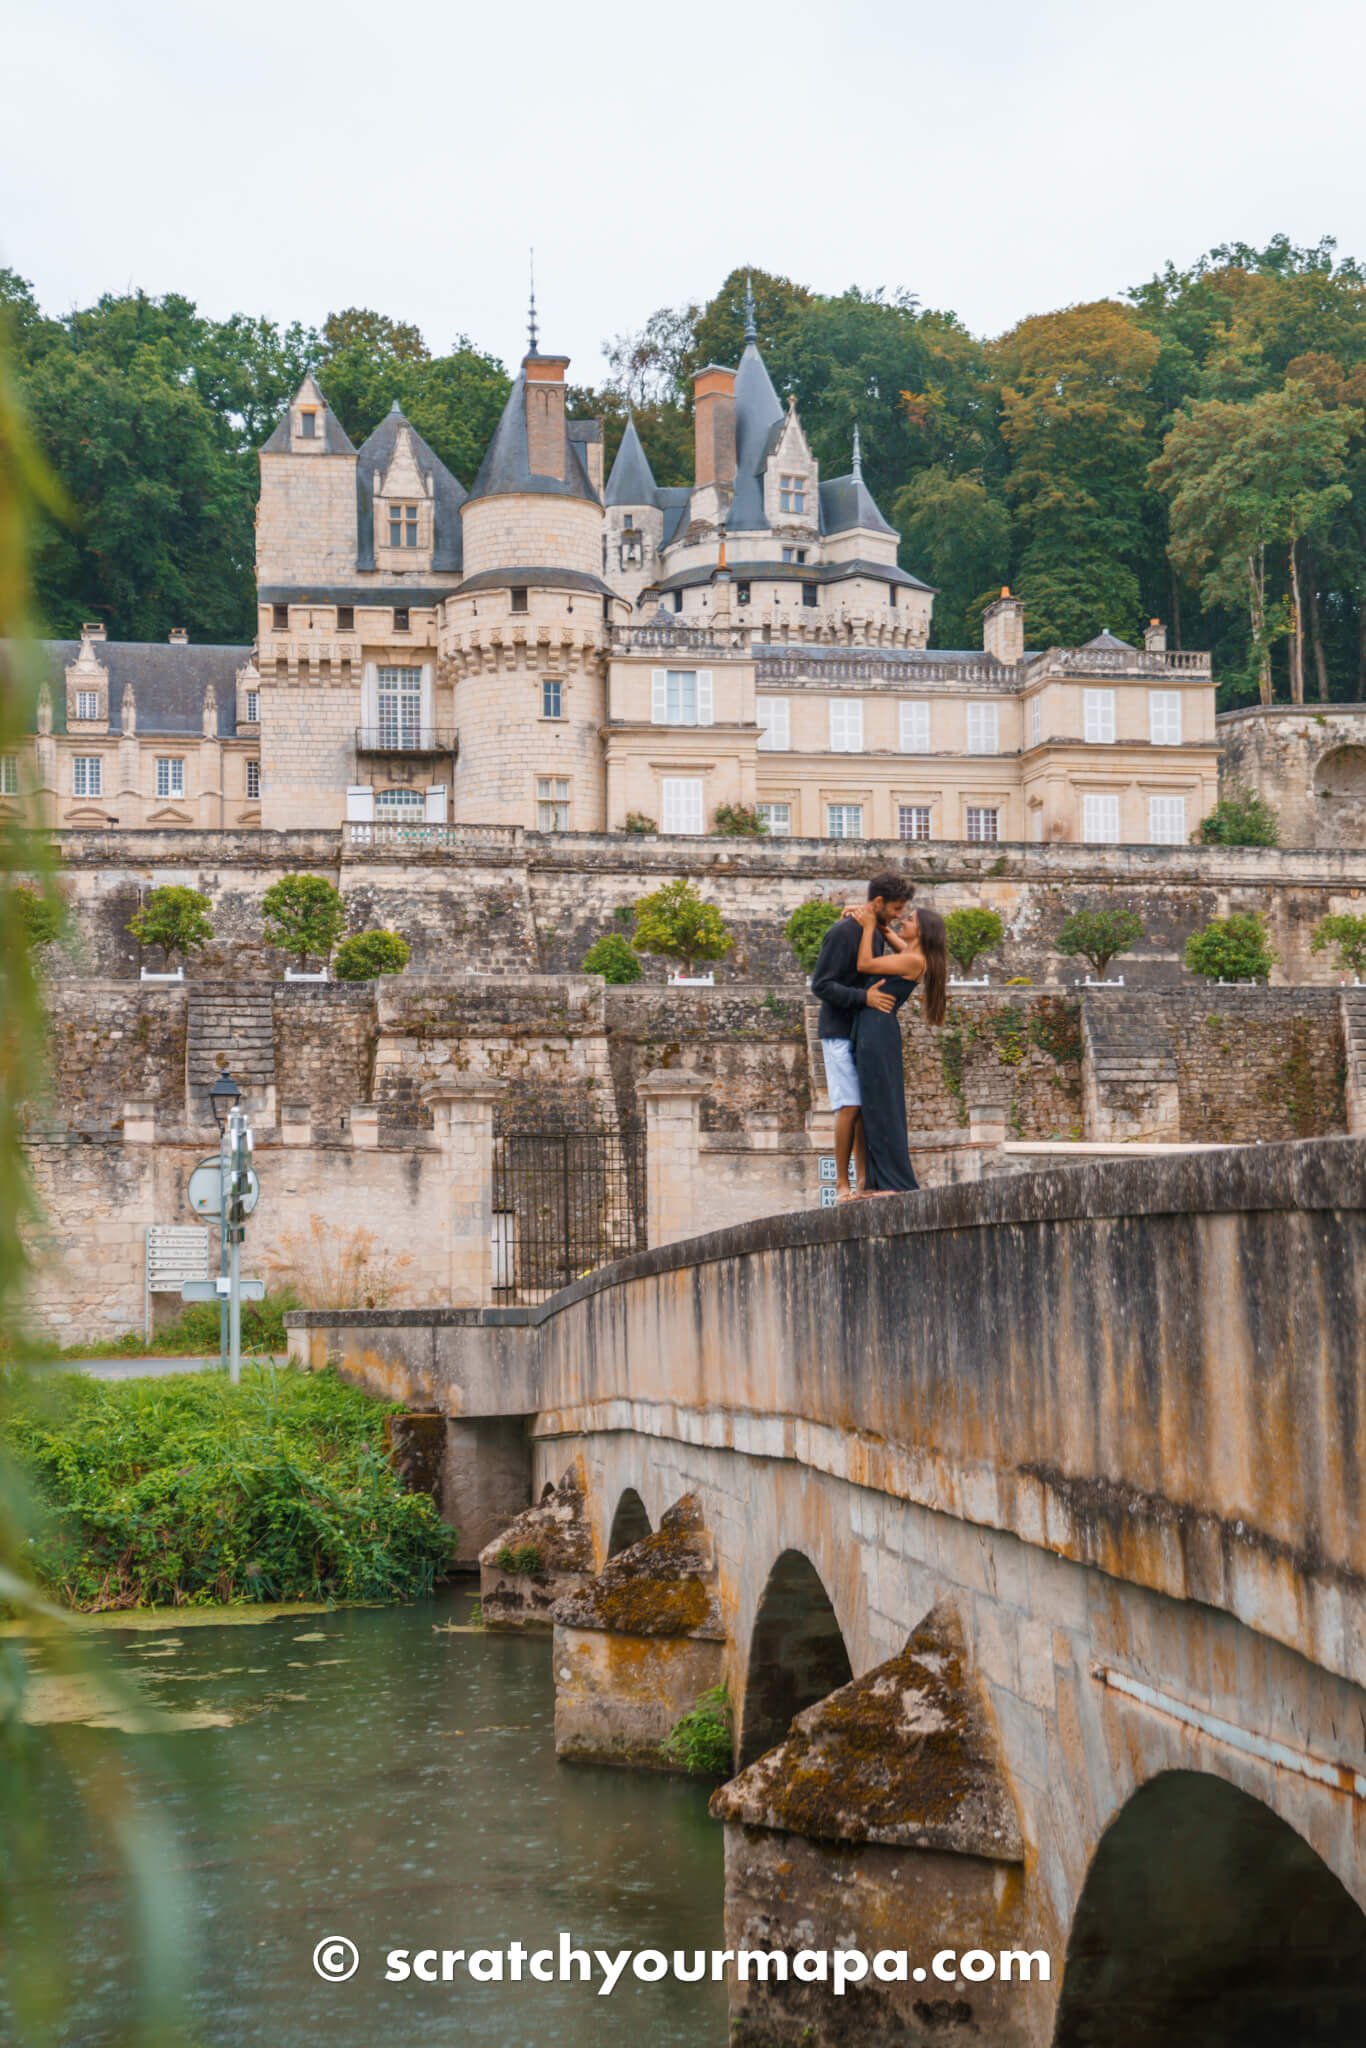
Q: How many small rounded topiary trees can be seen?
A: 11